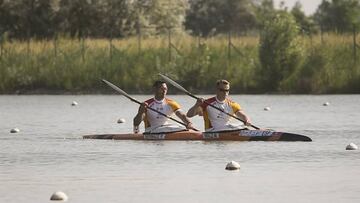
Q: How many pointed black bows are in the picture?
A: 1